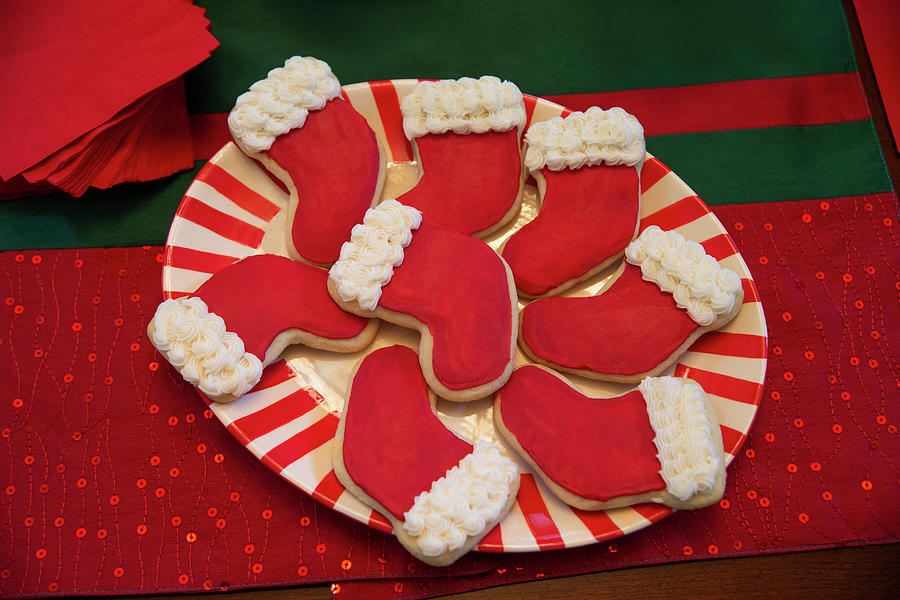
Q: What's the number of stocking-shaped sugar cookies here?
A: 8